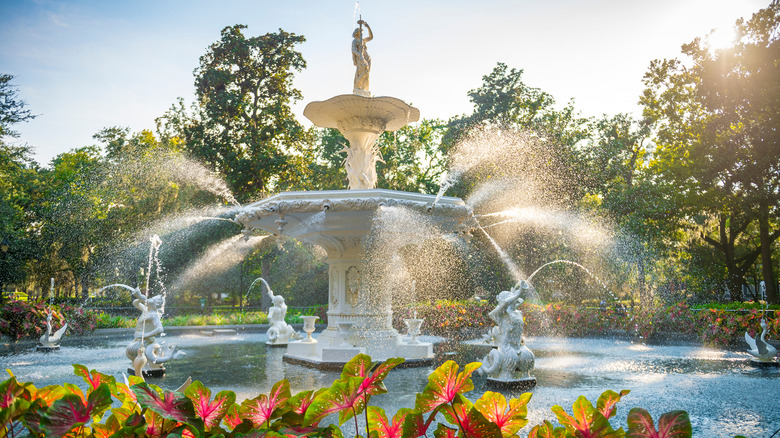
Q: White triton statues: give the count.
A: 3